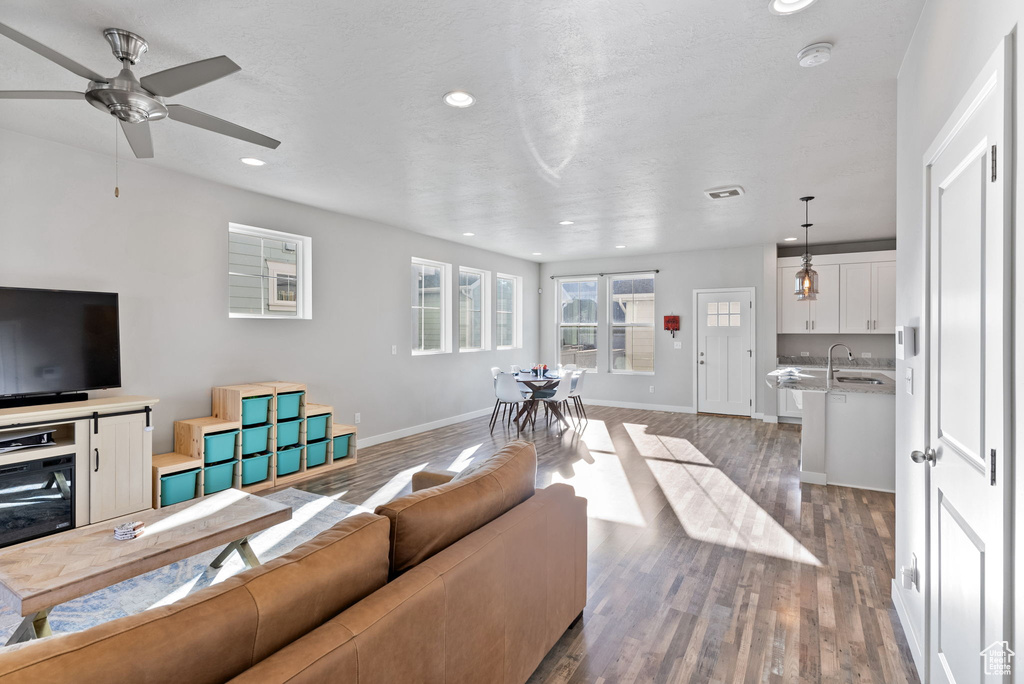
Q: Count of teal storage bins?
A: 12